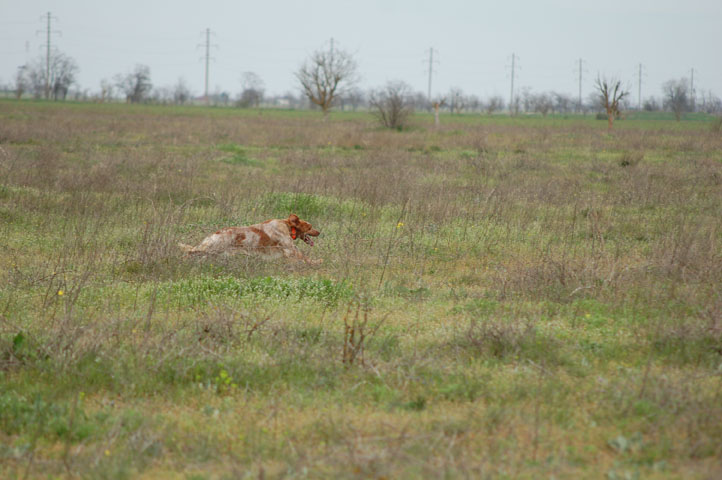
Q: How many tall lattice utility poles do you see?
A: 8